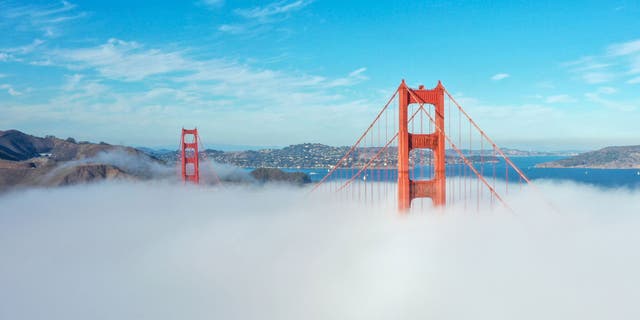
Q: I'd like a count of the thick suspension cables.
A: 4